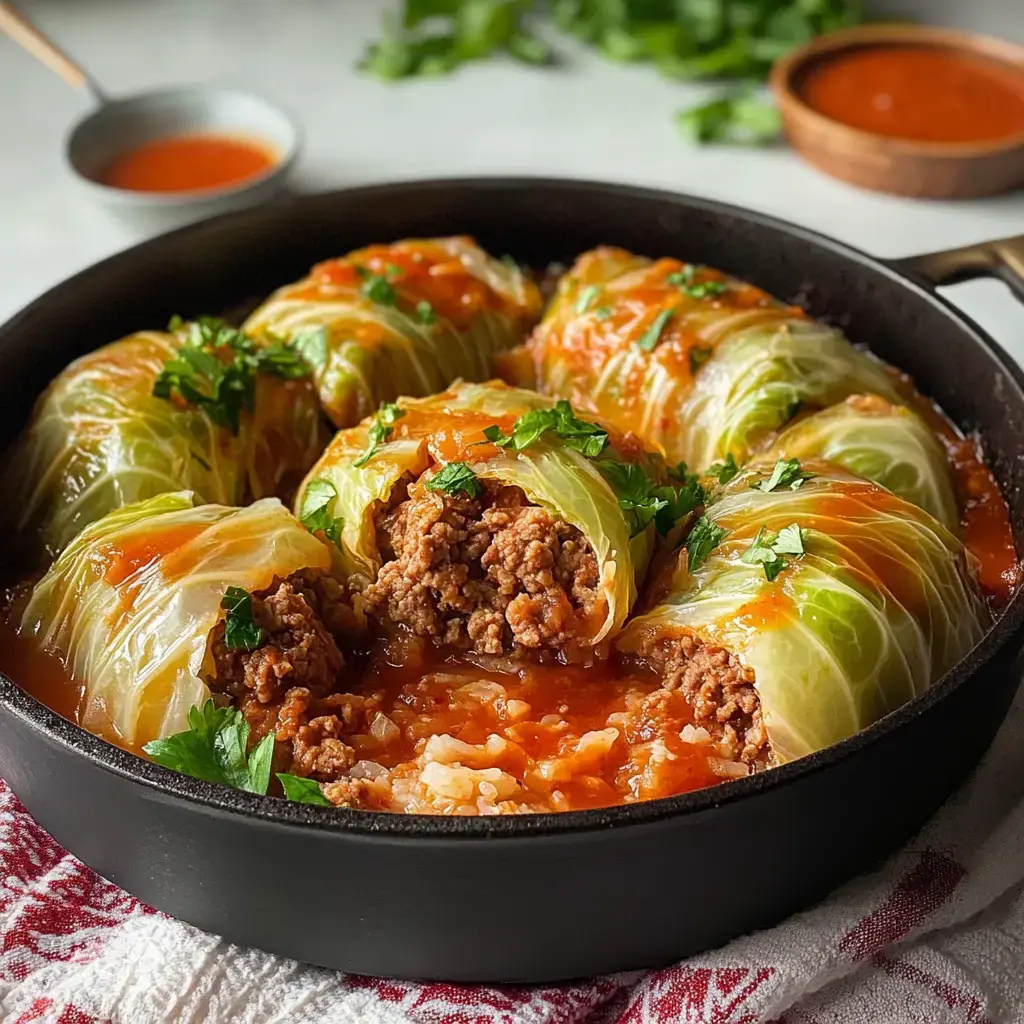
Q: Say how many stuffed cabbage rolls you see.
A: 7